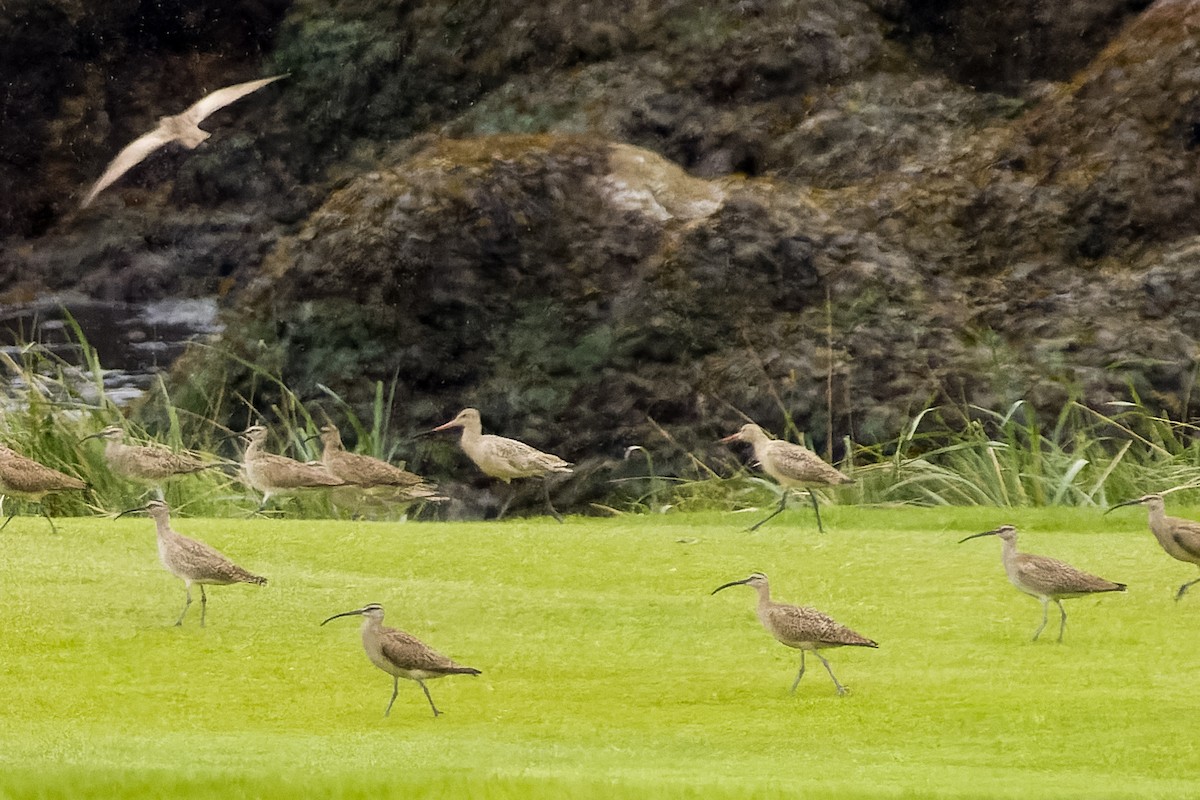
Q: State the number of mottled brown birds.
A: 12